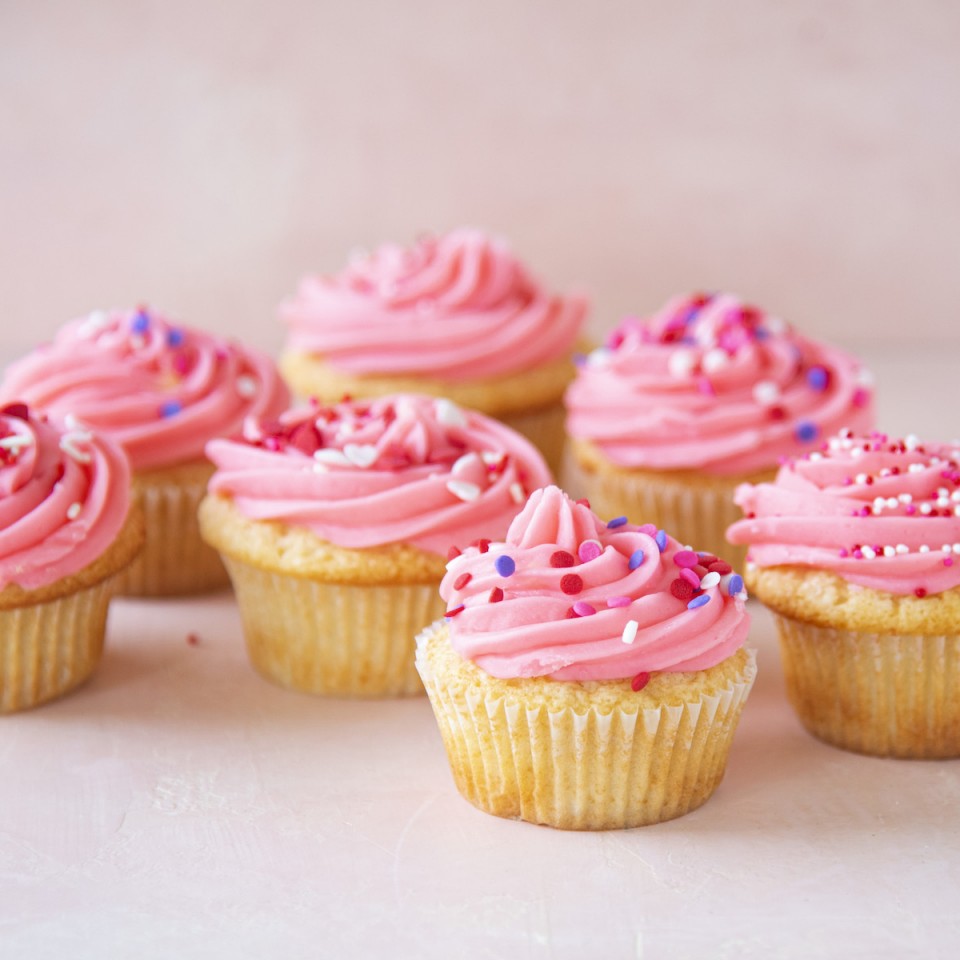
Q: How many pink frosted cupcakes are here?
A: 7